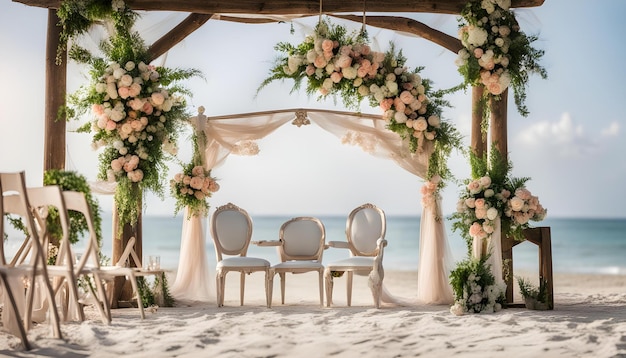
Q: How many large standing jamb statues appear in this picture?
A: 0